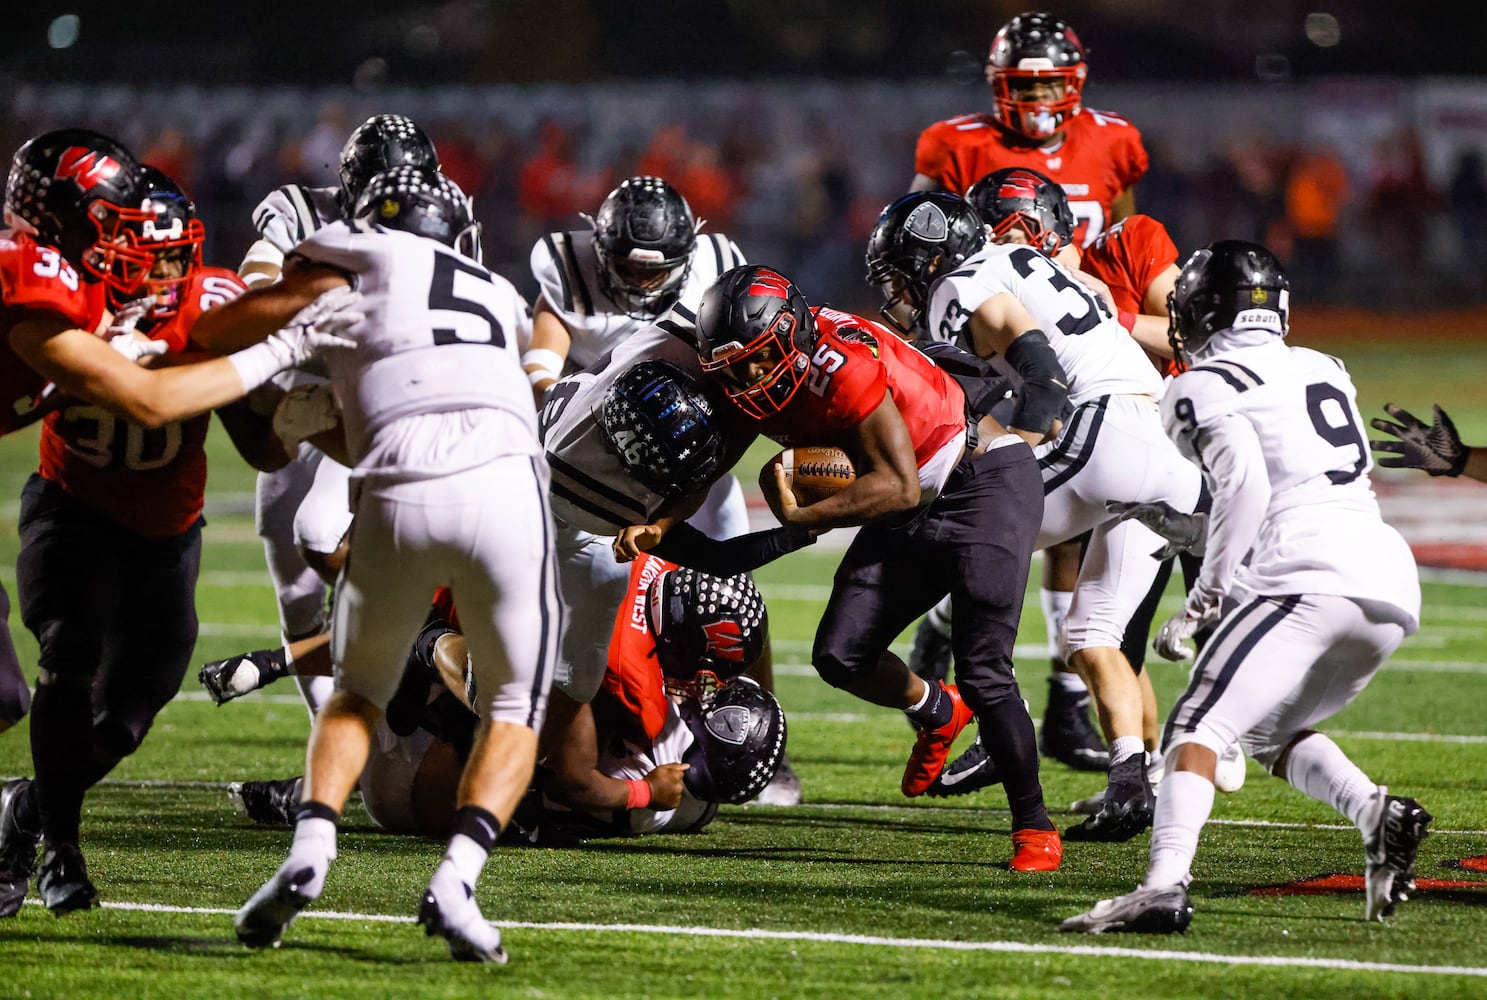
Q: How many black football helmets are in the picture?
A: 13